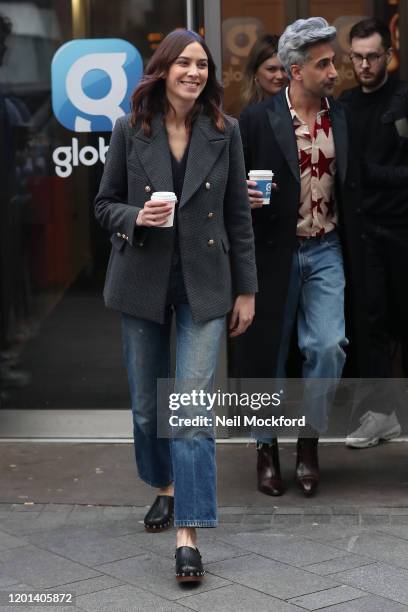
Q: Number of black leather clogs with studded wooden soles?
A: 2